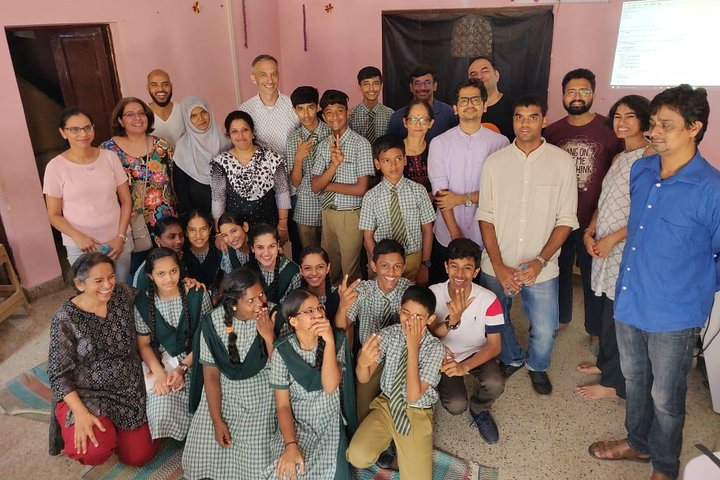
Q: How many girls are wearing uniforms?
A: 8